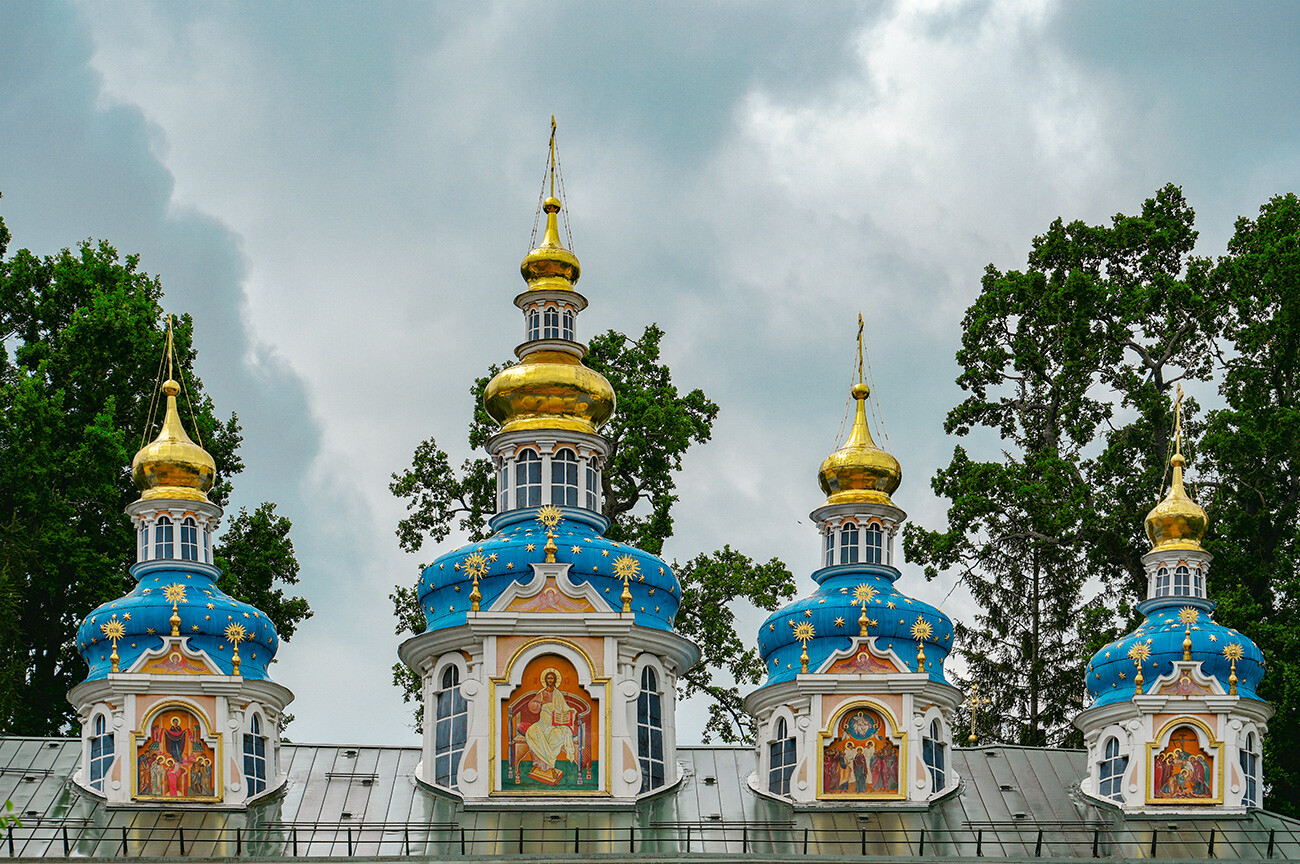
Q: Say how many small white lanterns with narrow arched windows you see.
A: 5